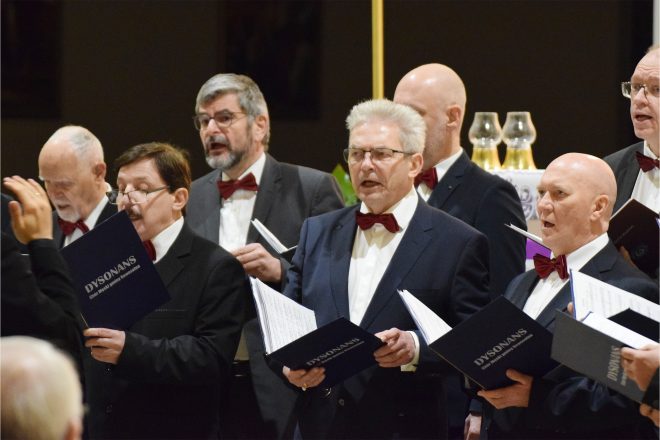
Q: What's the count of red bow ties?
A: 7